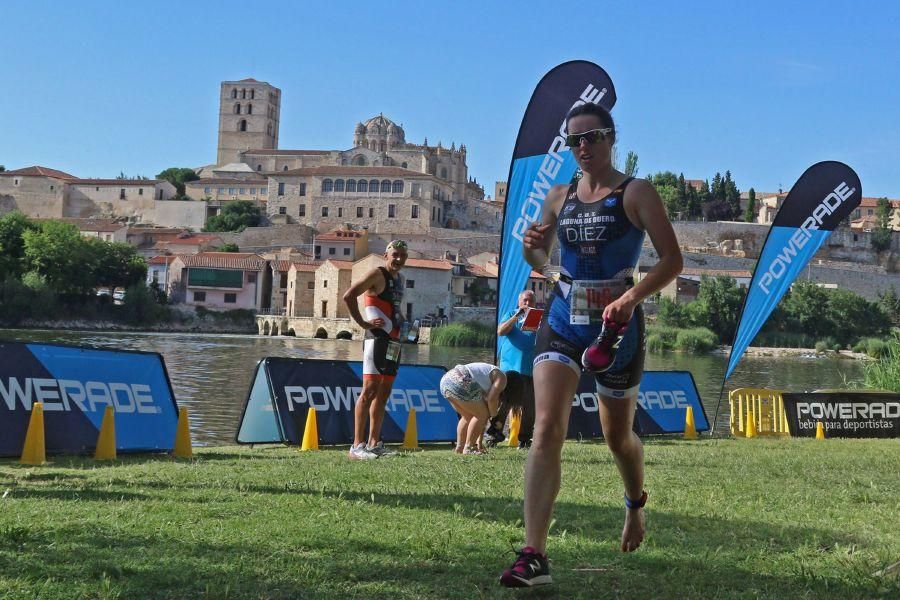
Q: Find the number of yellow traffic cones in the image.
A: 9